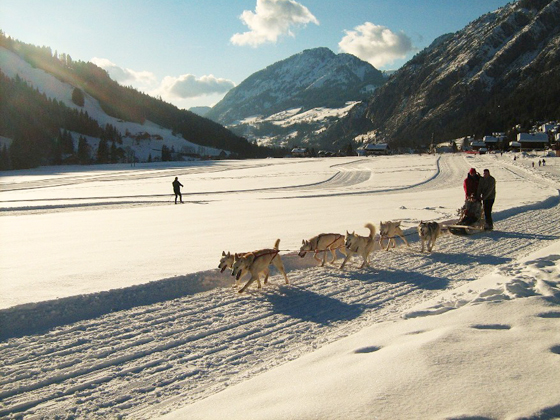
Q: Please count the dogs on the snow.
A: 6